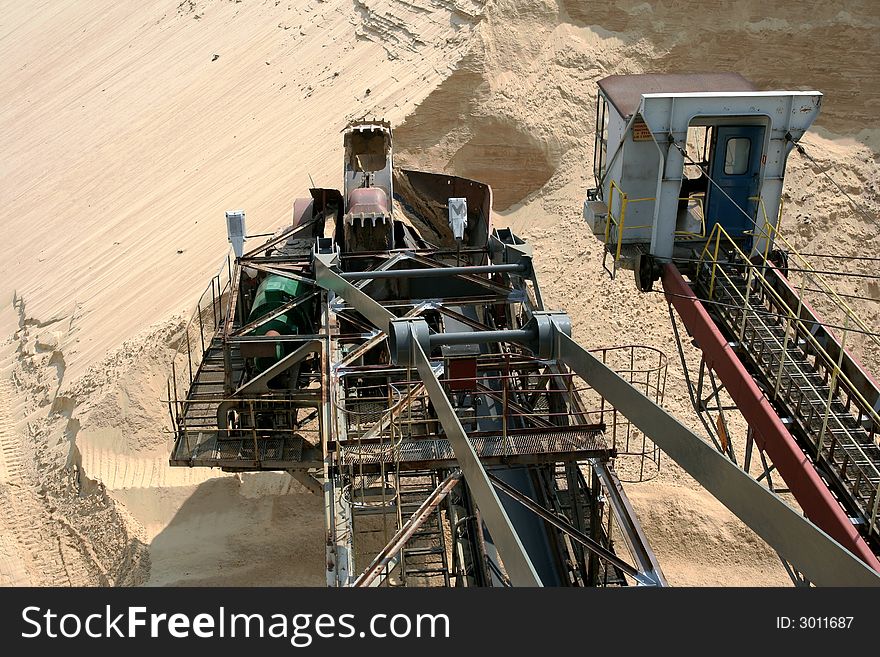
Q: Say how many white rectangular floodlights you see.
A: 2